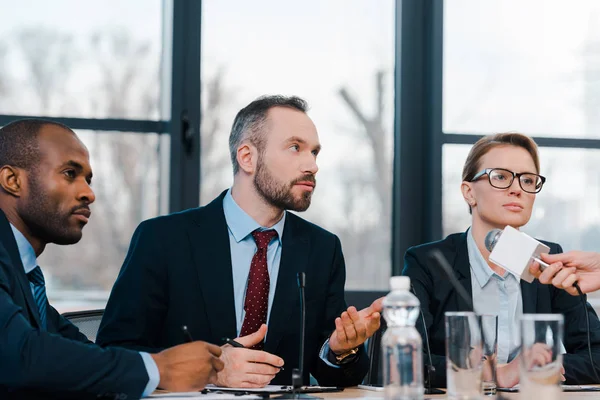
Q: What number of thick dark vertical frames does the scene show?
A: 2